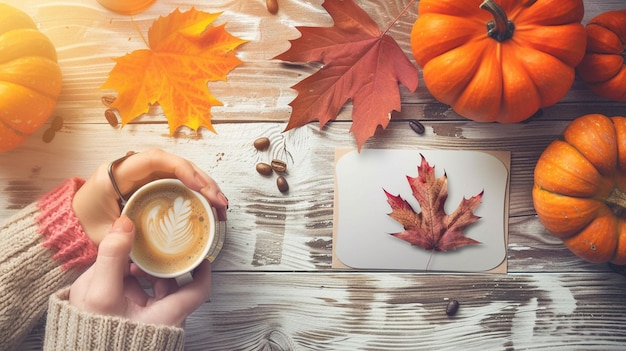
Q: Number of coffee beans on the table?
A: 11